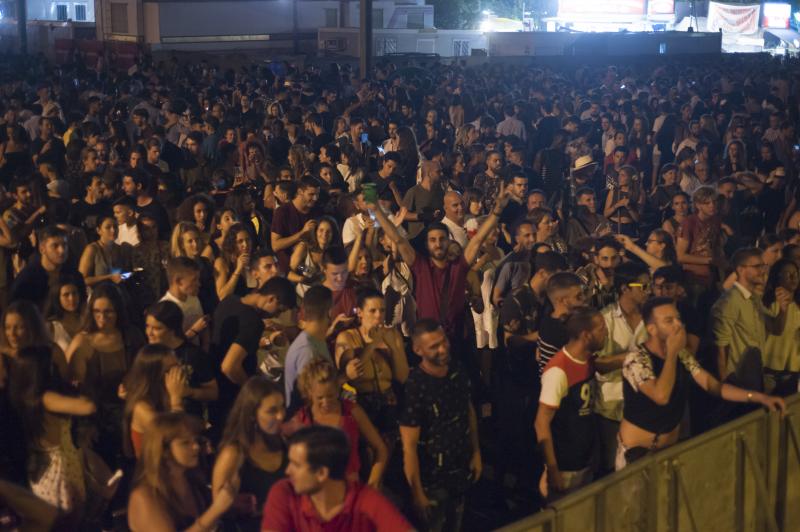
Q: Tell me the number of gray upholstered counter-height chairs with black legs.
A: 0